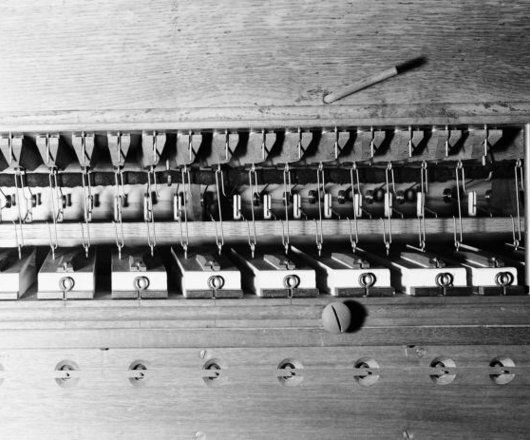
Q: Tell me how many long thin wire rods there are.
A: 15